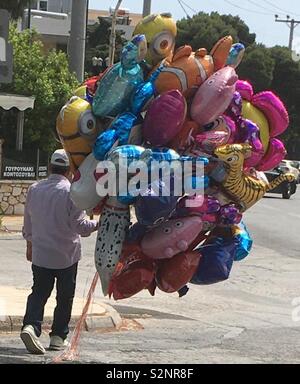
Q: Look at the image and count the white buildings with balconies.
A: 1